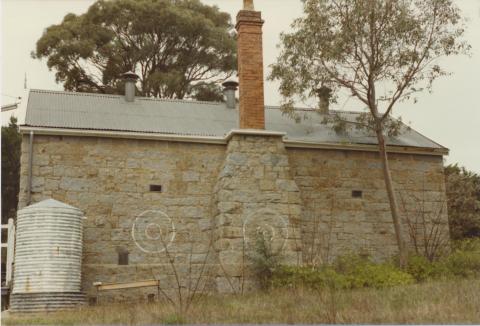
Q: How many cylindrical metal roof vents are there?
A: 3